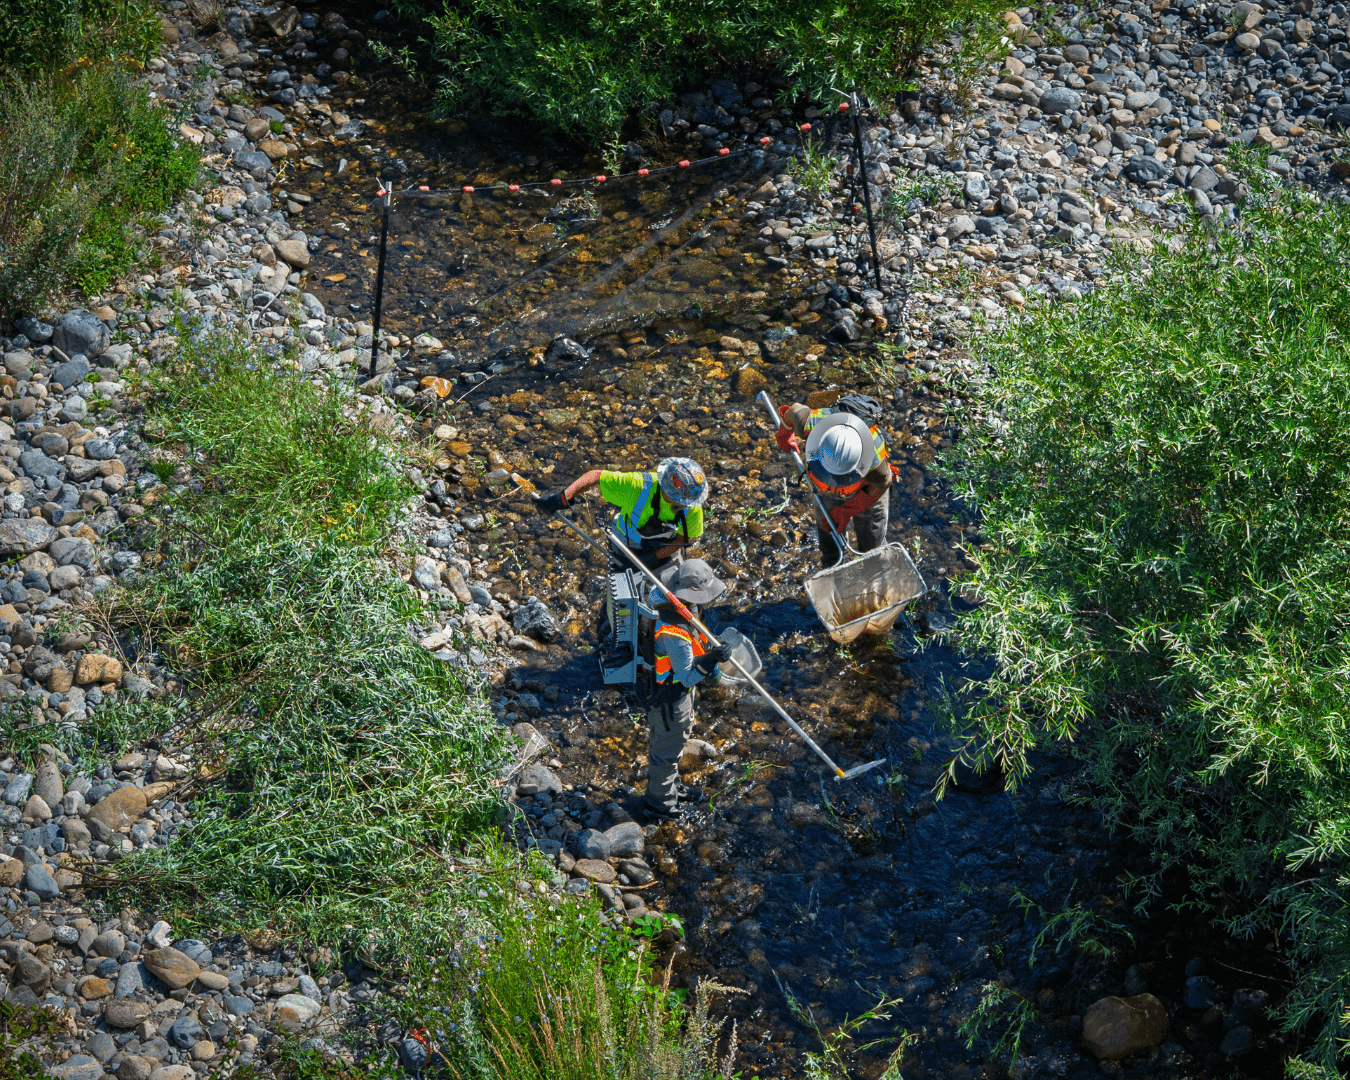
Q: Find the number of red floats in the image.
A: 12